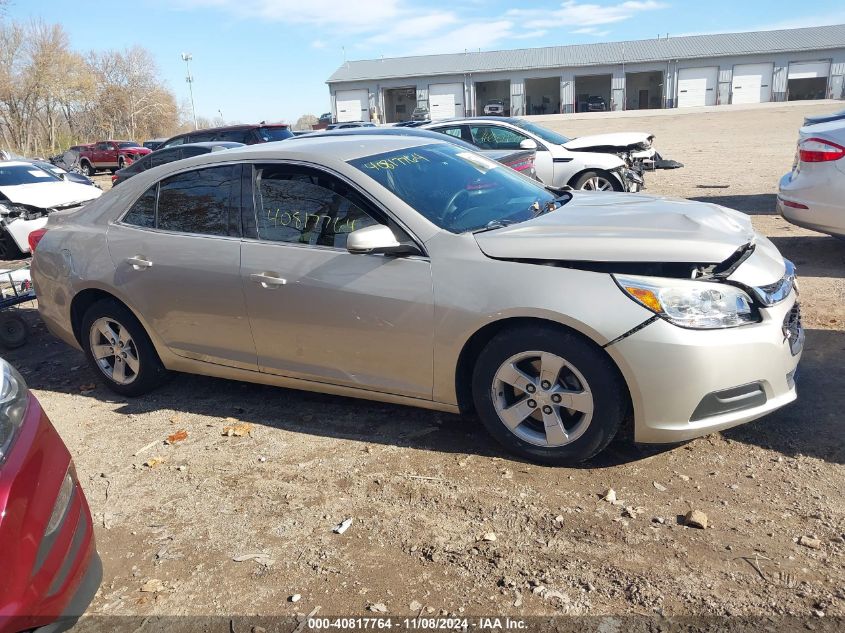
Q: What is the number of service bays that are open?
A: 6